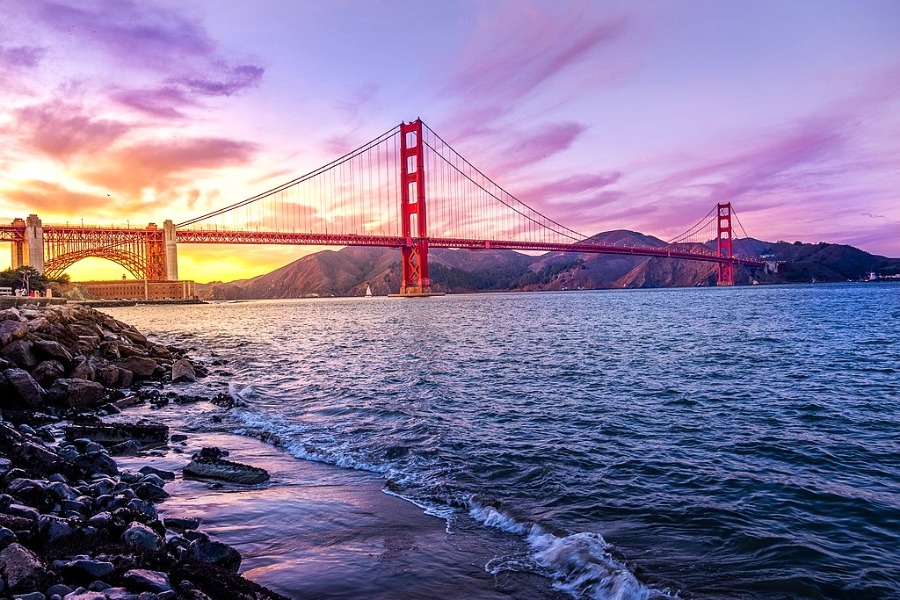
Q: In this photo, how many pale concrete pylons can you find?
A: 2